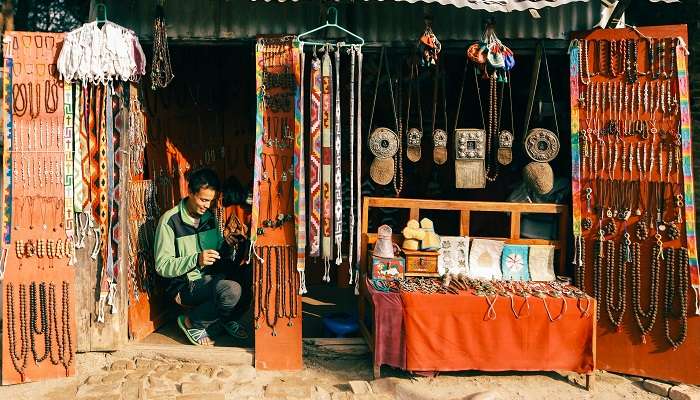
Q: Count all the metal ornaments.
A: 6